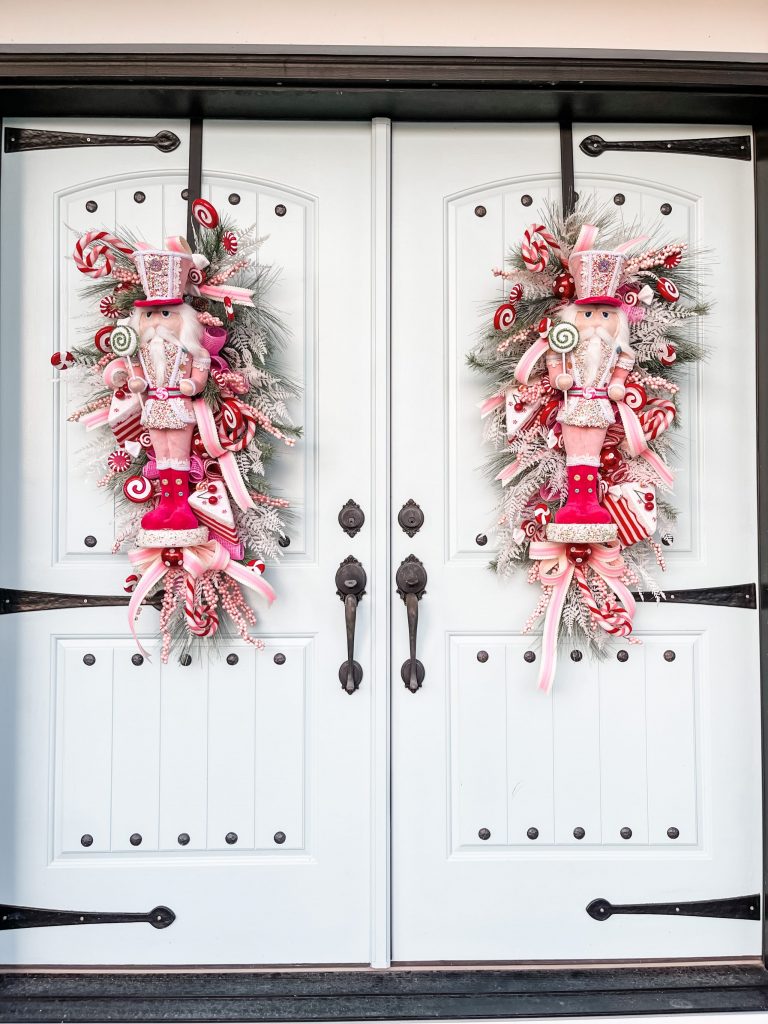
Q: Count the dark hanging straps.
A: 2